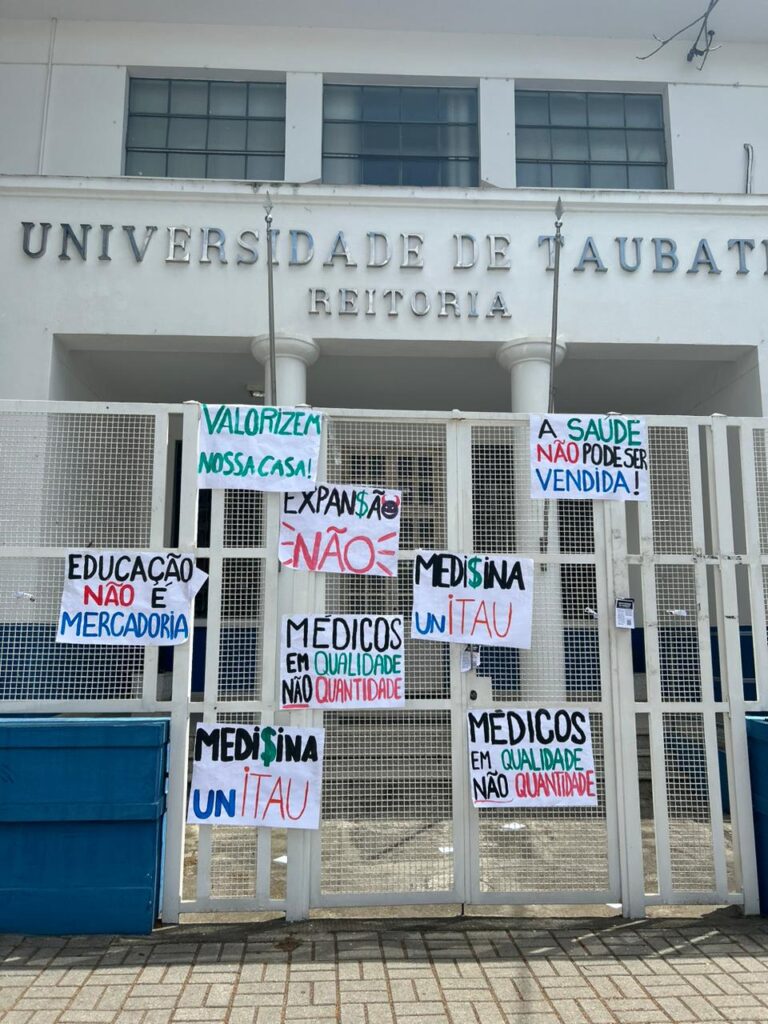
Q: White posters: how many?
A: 8